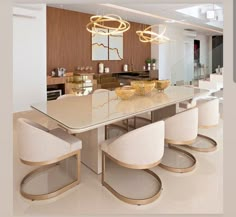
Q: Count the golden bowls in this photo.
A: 3